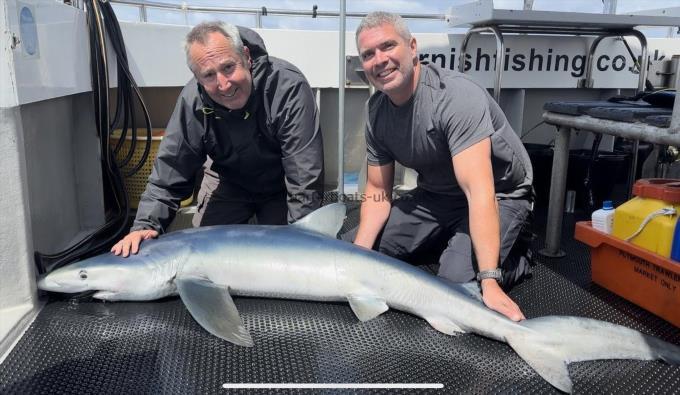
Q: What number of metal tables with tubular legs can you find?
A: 2